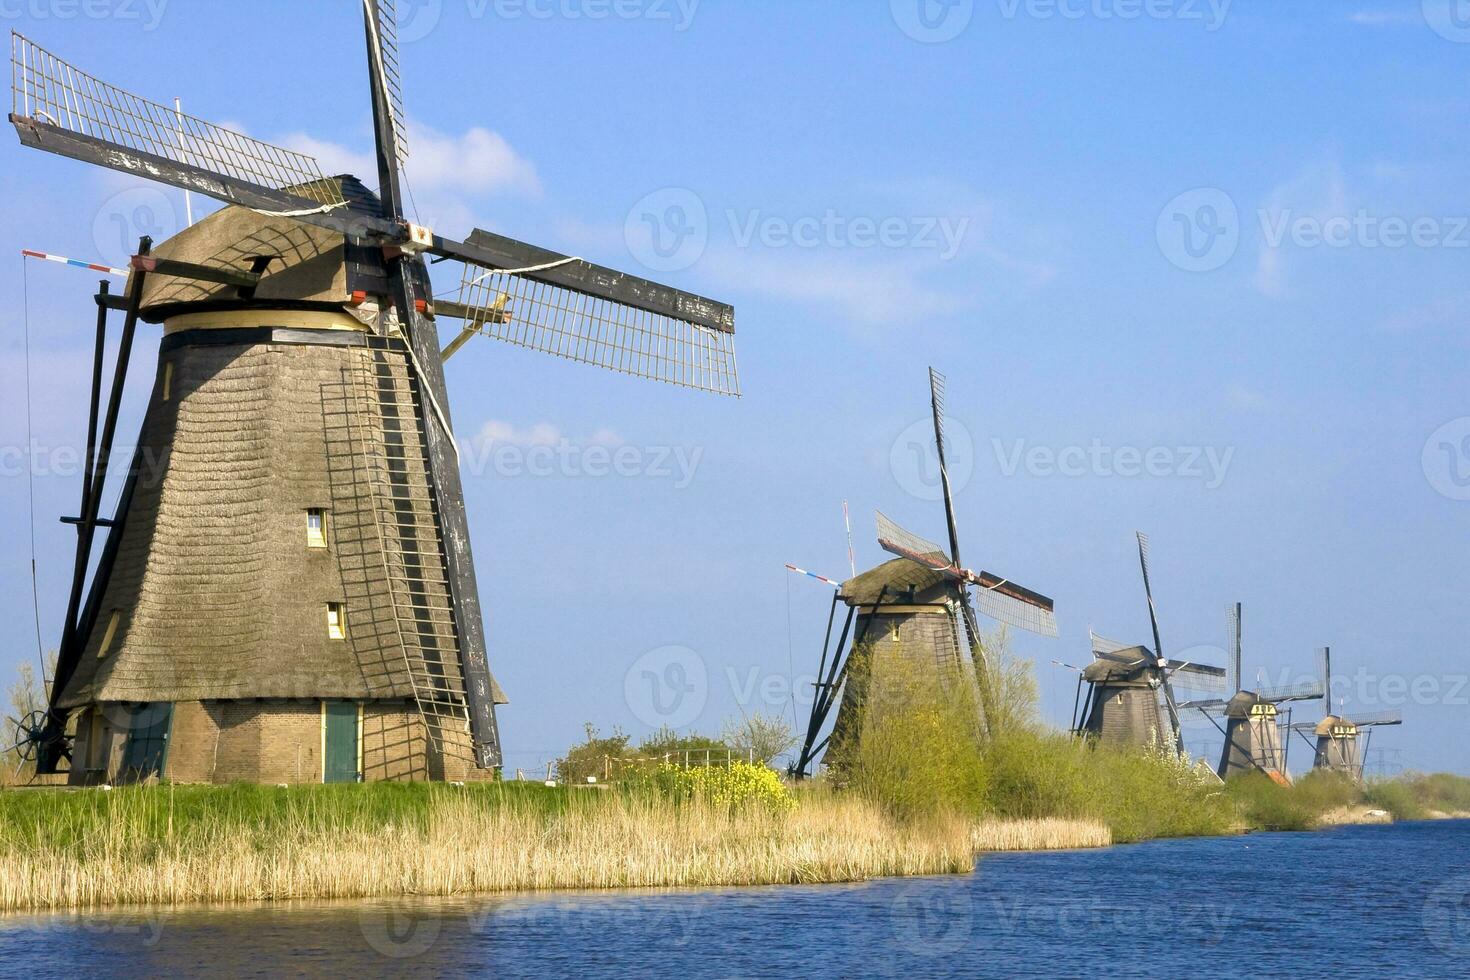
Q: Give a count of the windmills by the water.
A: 5